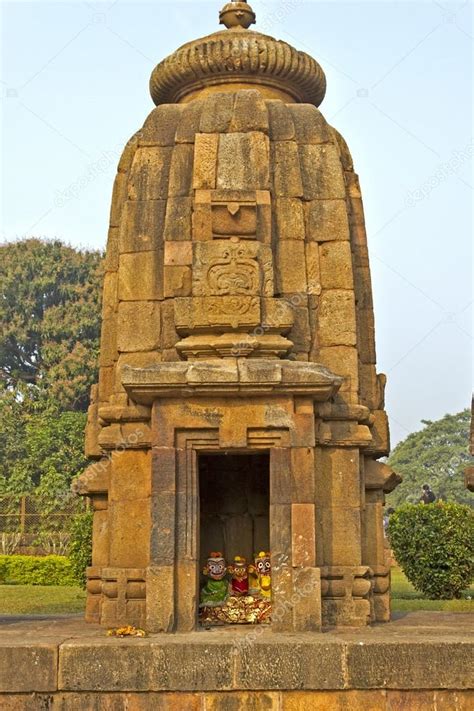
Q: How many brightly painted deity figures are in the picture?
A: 3